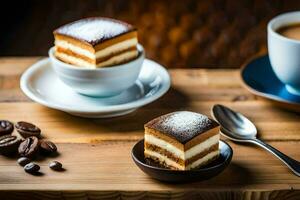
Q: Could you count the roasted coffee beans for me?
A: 8